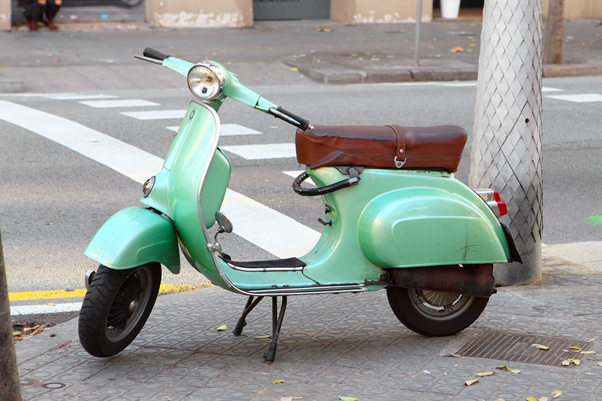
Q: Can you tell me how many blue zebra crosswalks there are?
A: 0